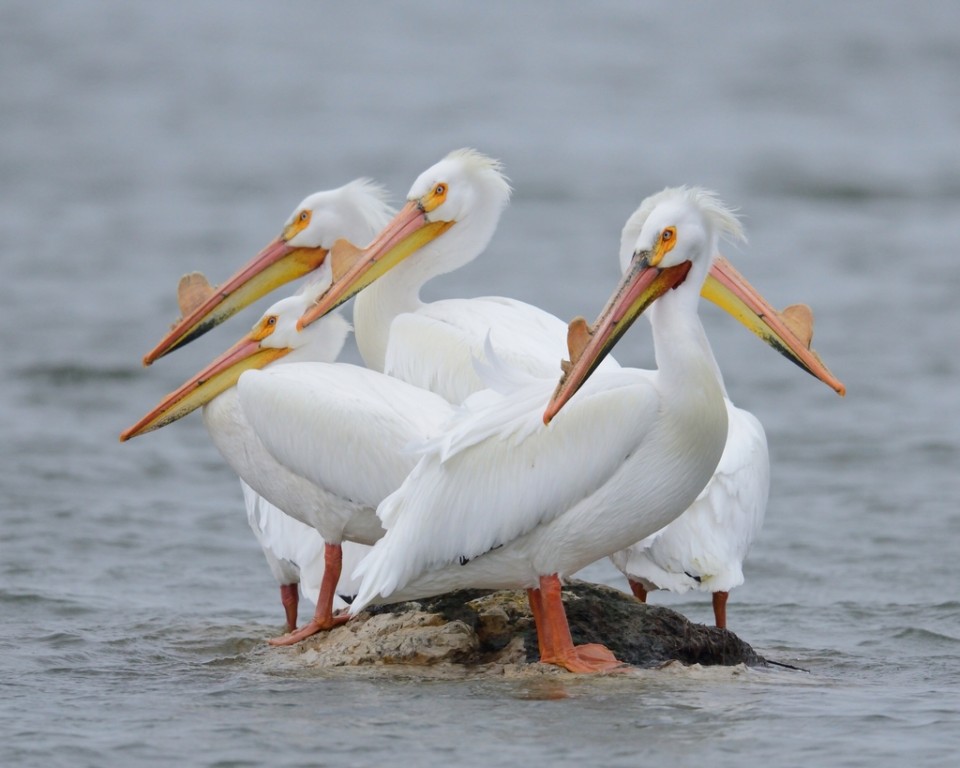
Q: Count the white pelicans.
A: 5